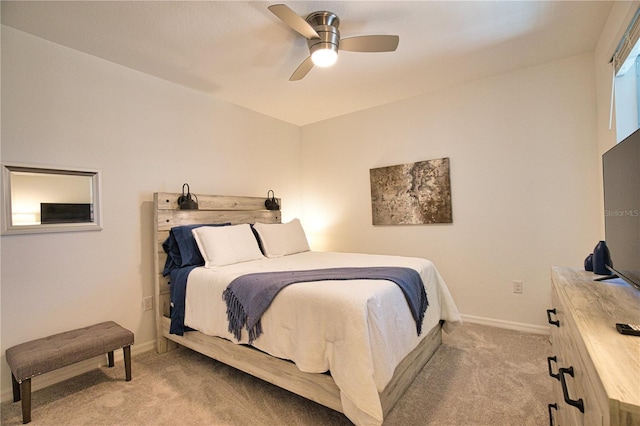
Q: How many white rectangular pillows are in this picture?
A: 2